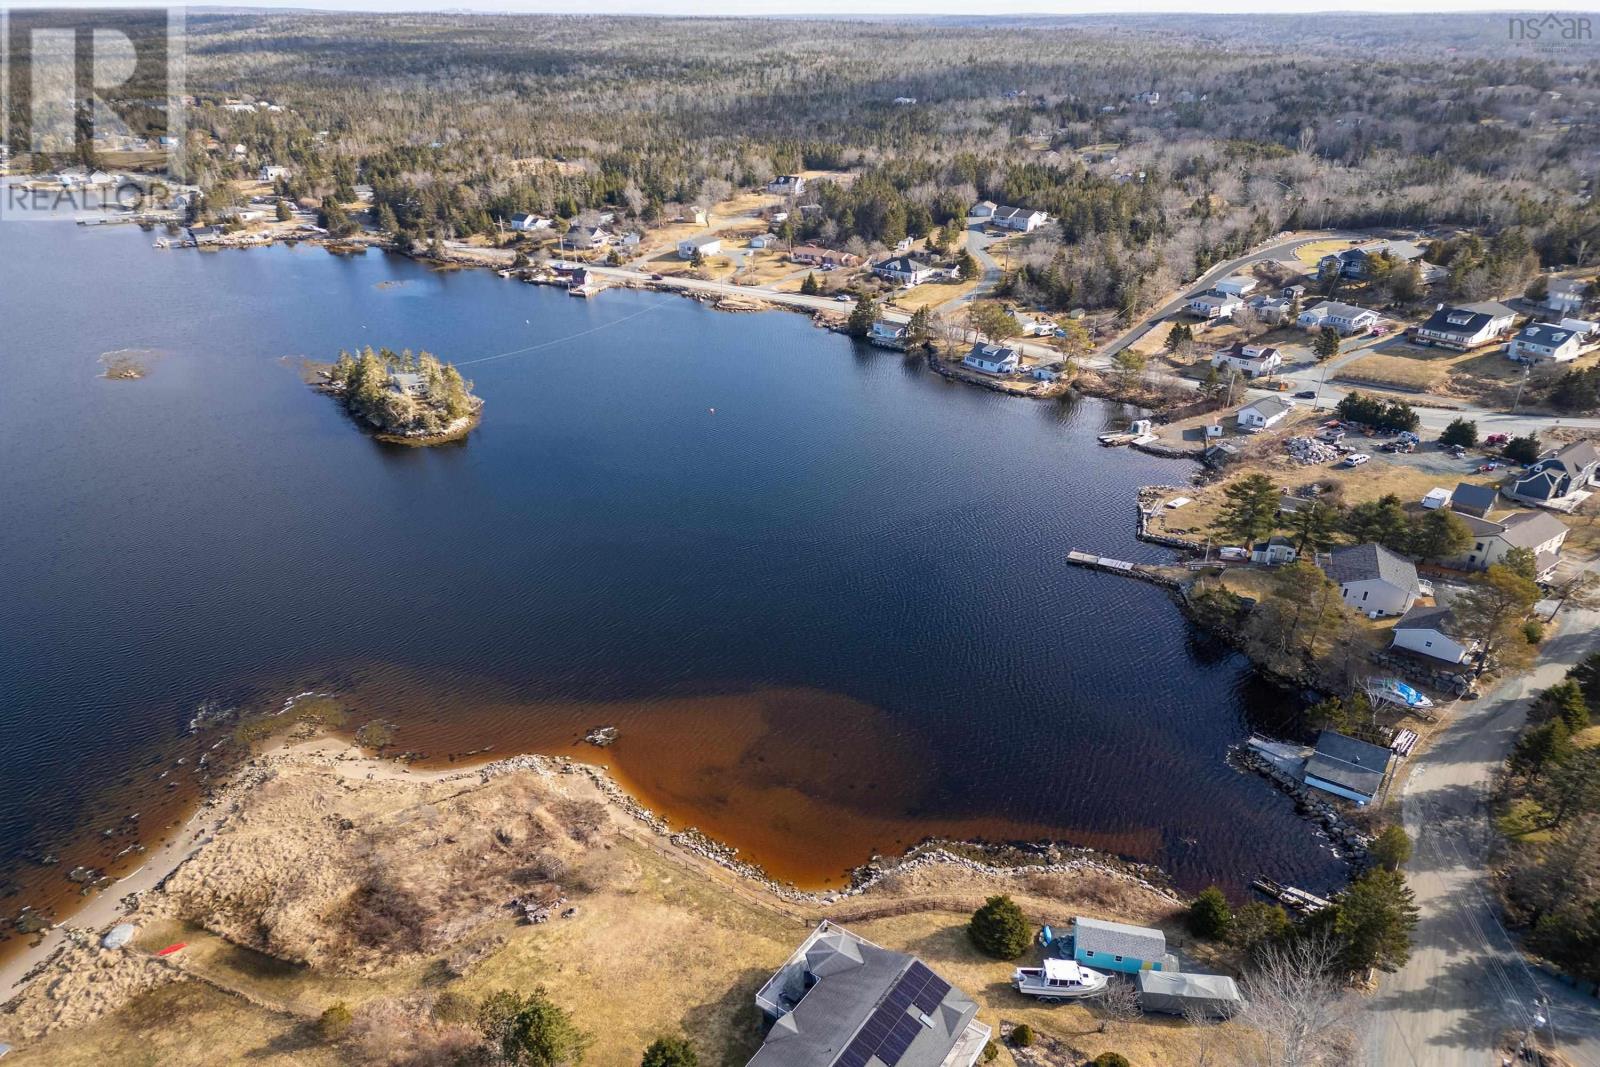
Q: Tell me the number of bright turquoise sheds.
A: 1